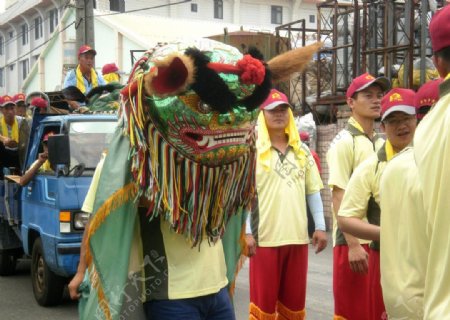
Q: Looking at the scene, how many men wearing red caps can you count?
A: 11